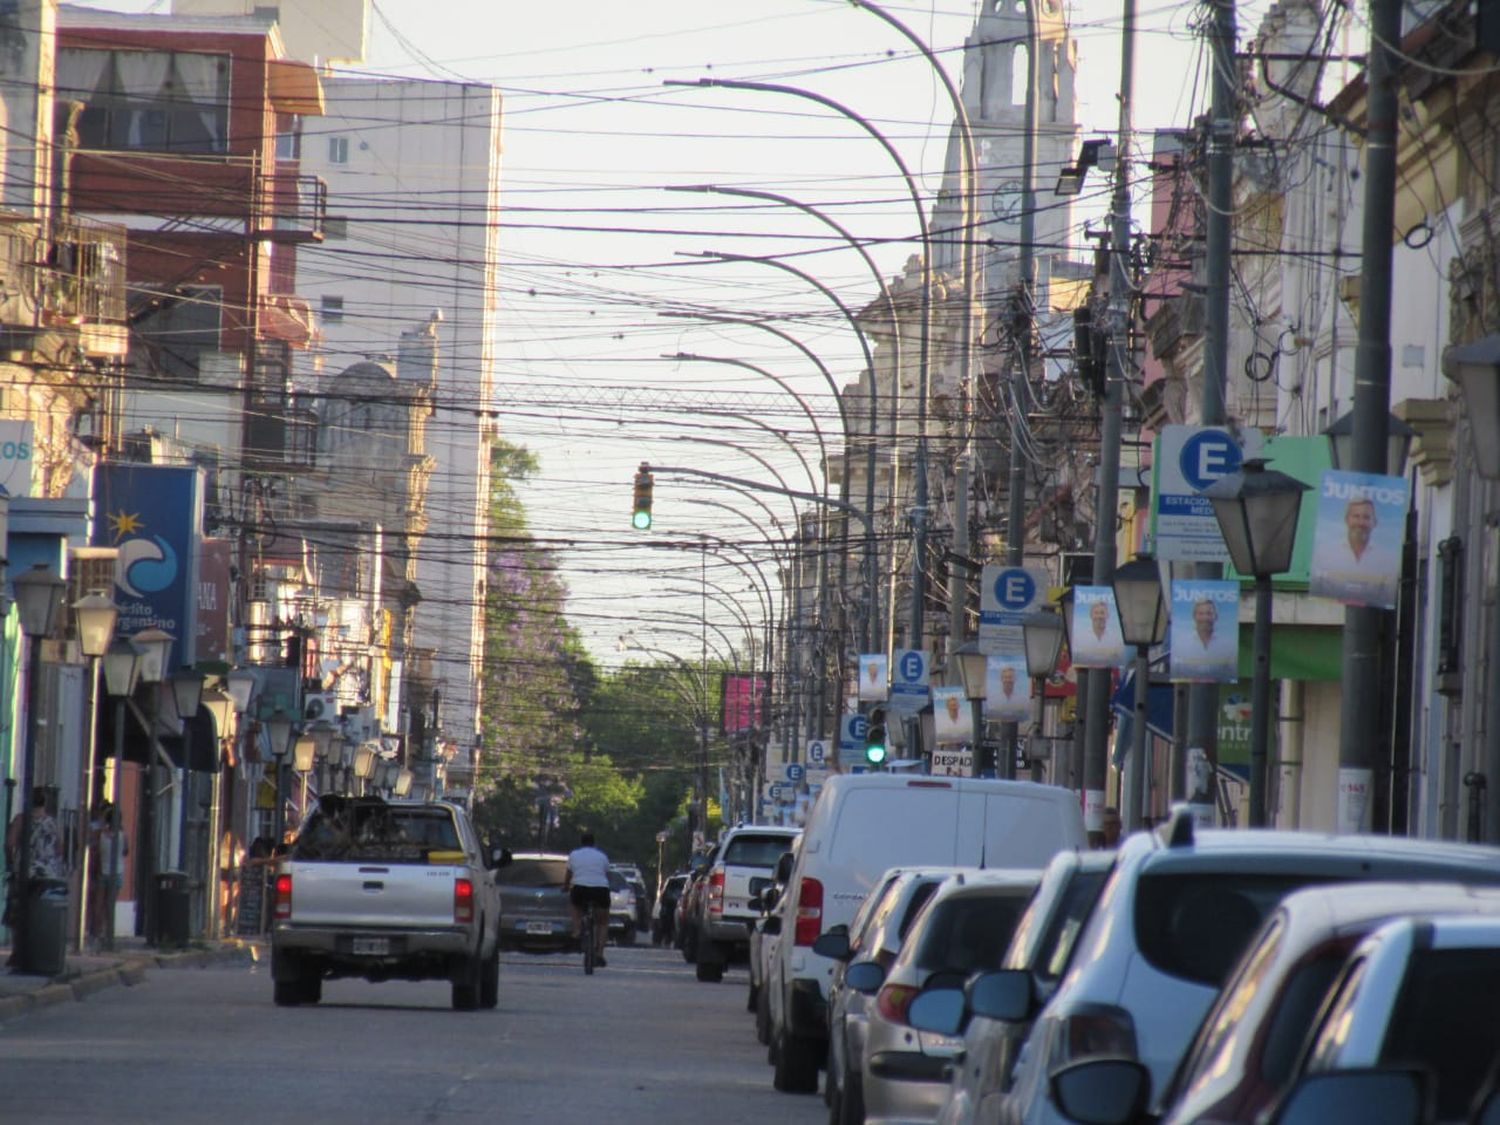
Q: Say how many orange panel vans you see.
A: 0